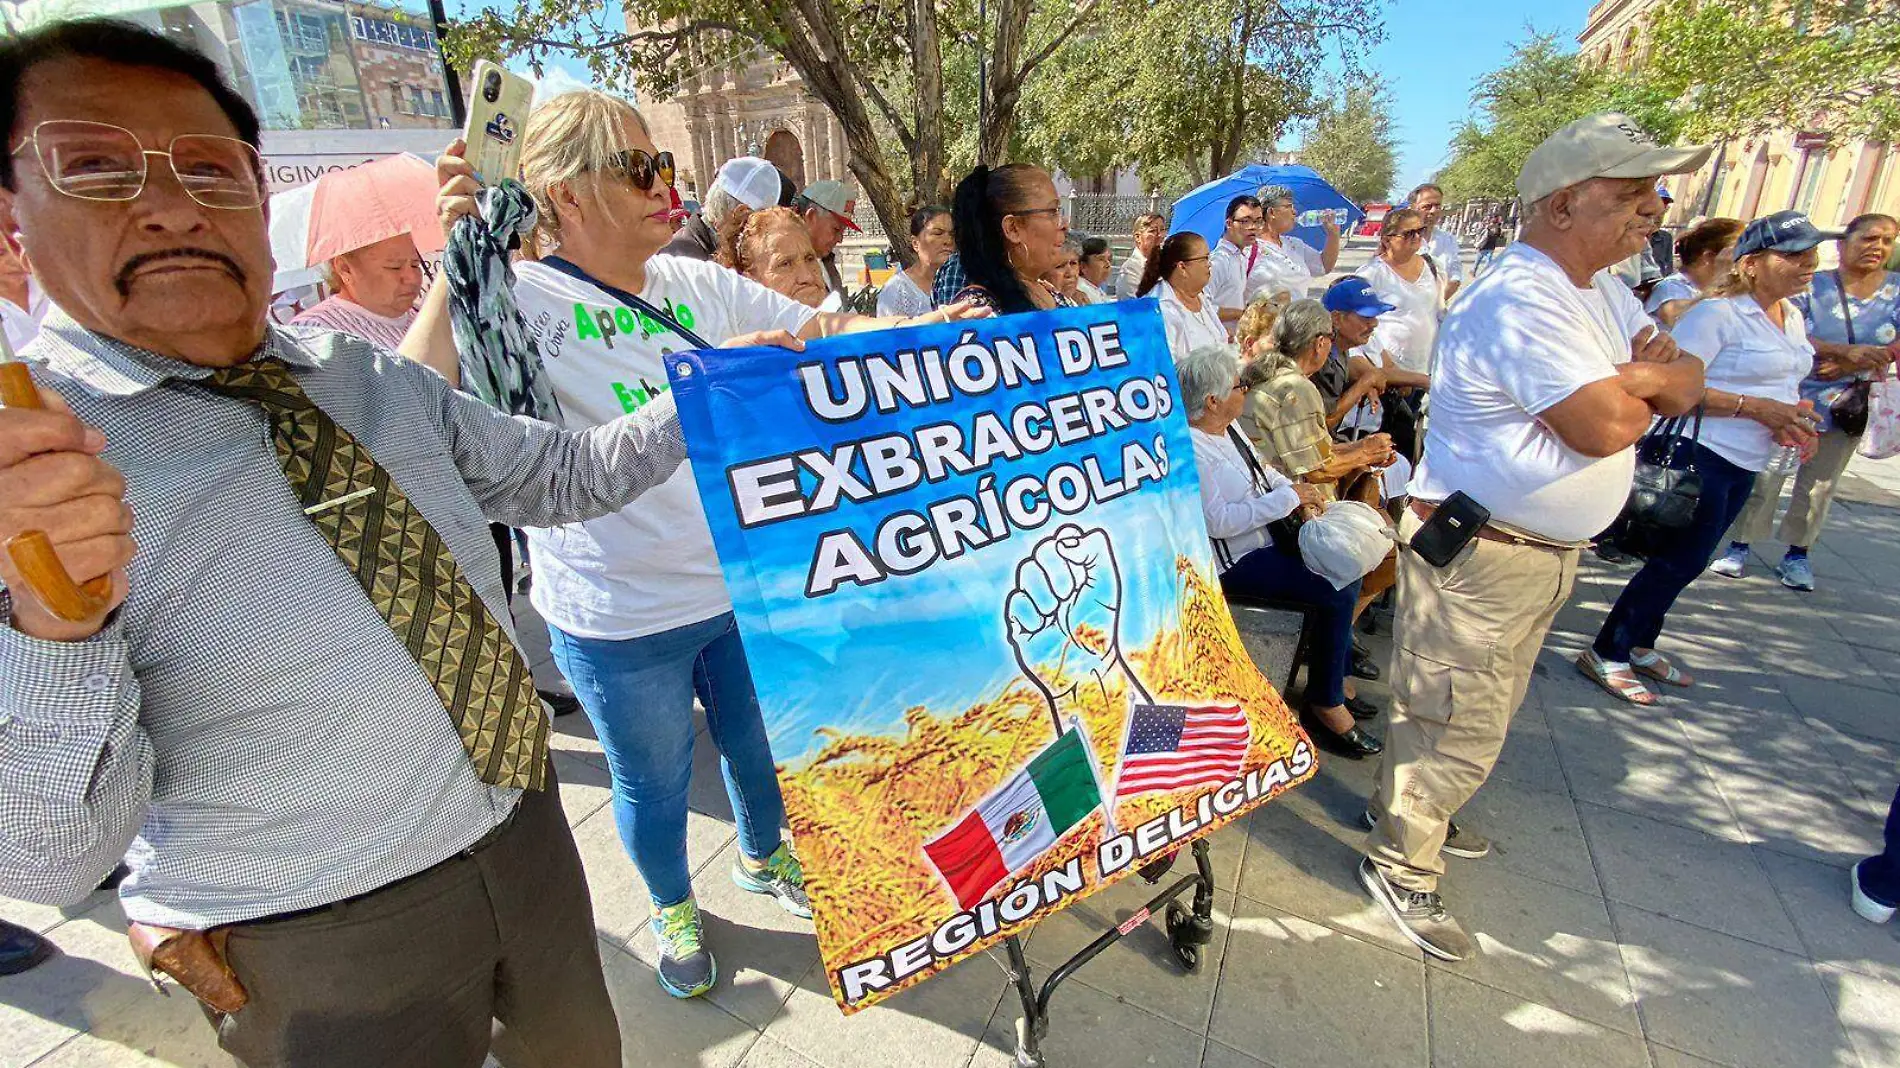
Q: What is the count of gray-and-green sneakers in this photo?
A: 2